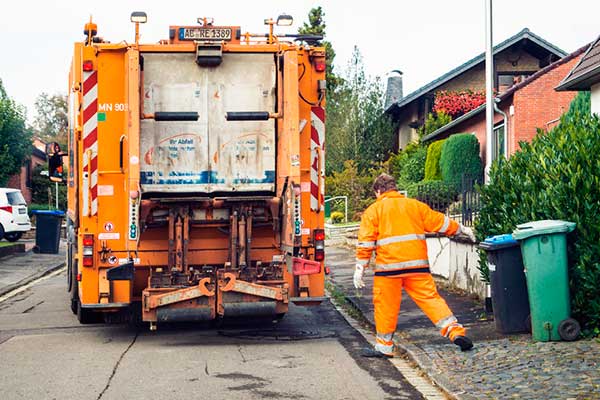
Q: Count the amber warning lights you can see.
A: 1